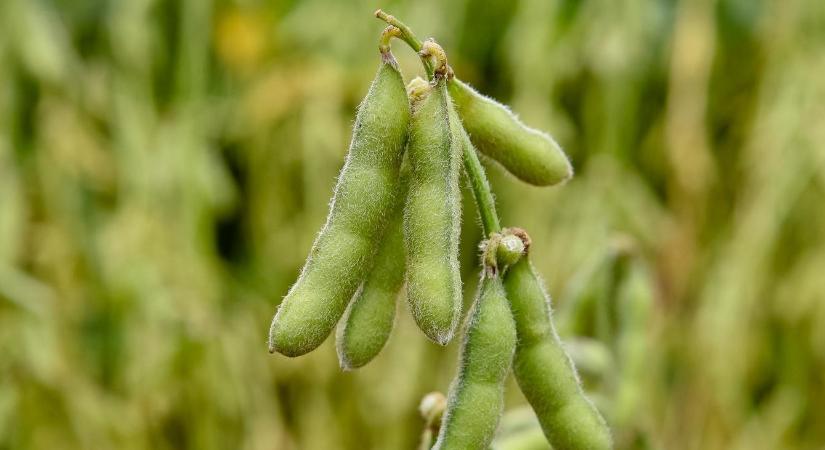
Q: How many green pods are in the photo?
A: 6